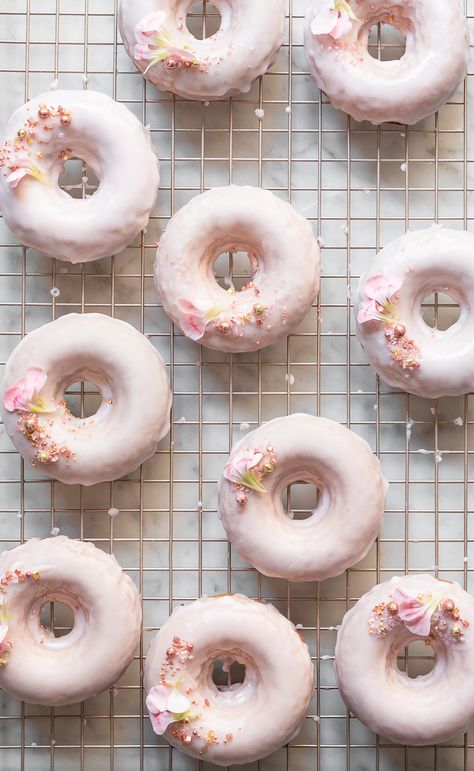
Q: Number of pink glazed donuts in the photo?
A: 10